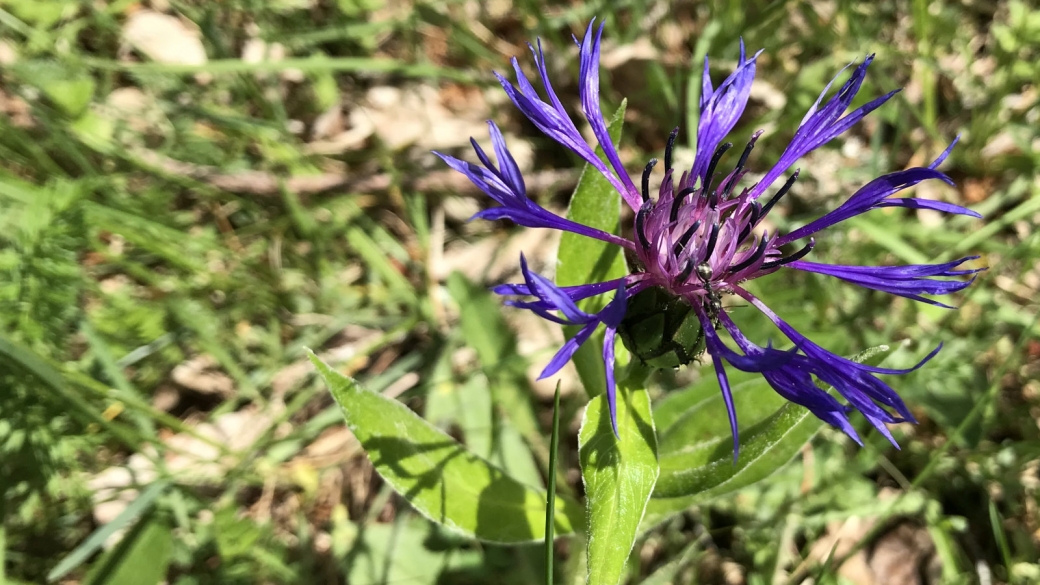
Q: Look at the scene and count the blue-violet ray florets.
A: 12